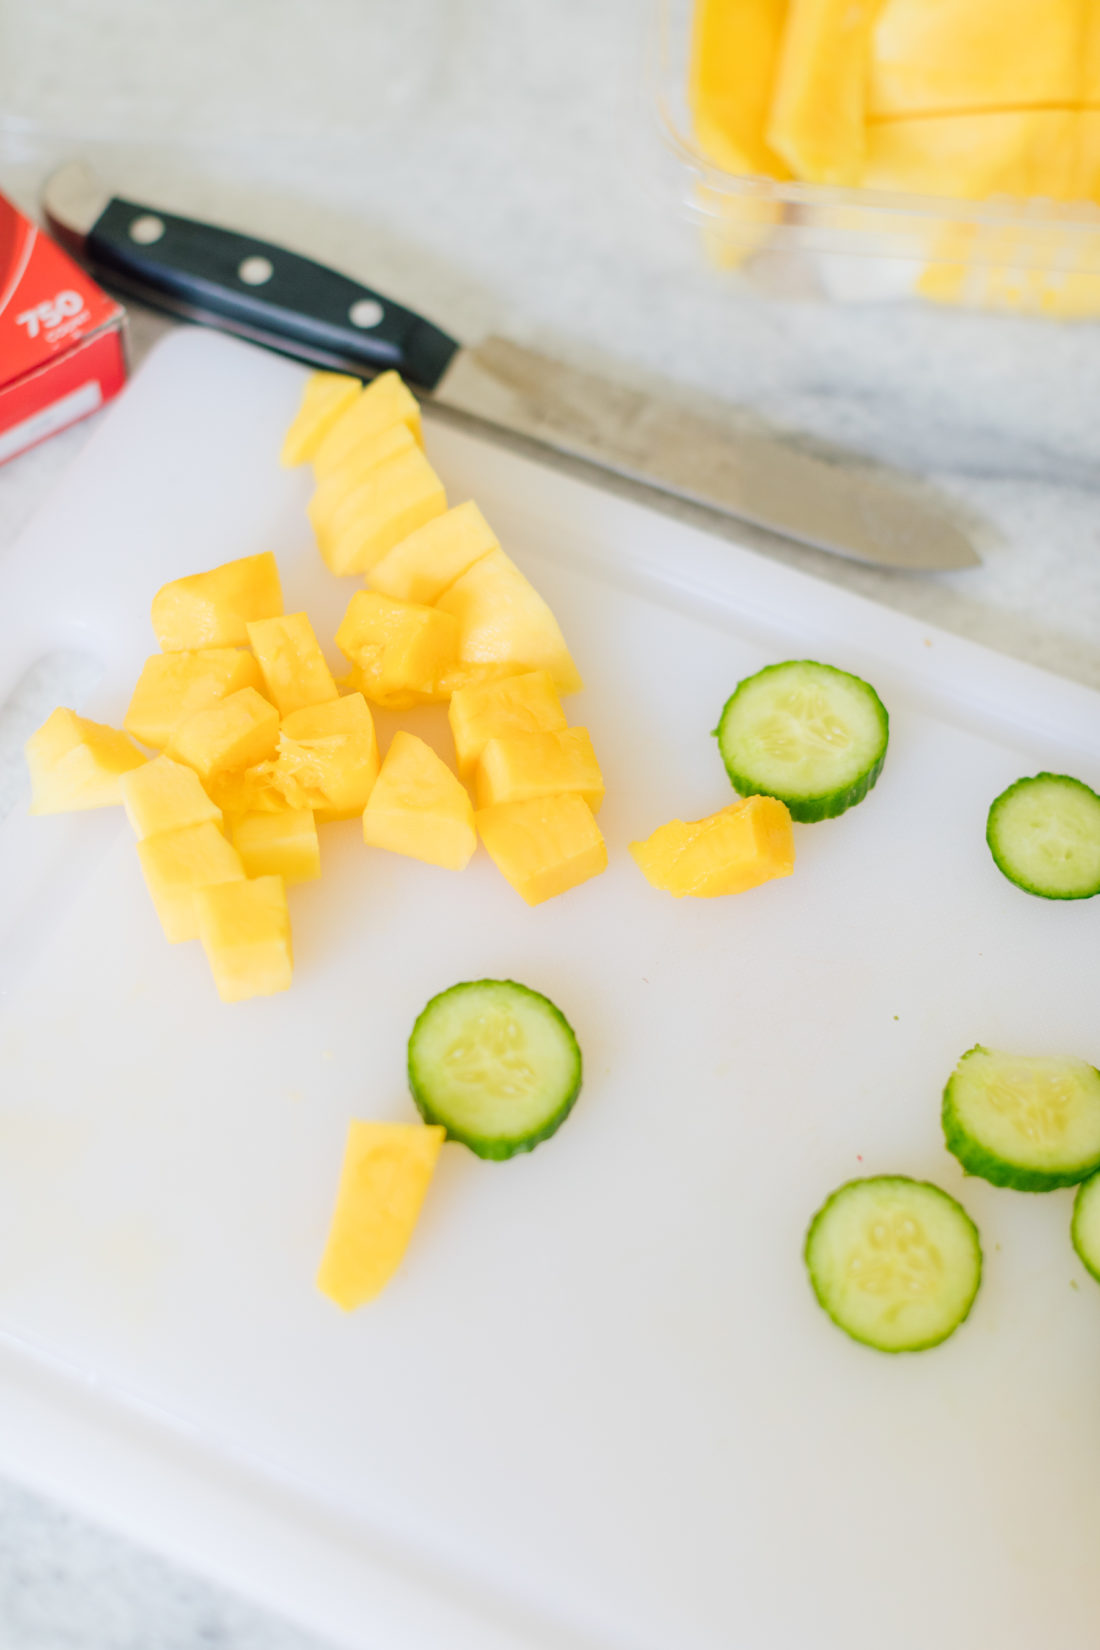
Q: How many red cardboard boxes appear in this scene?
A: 1